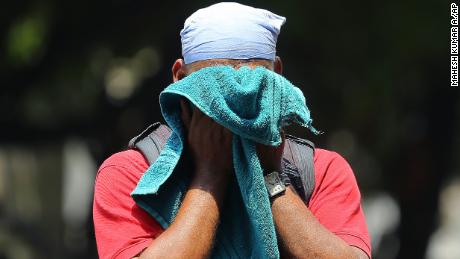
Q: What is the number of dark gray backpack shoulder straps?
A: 2